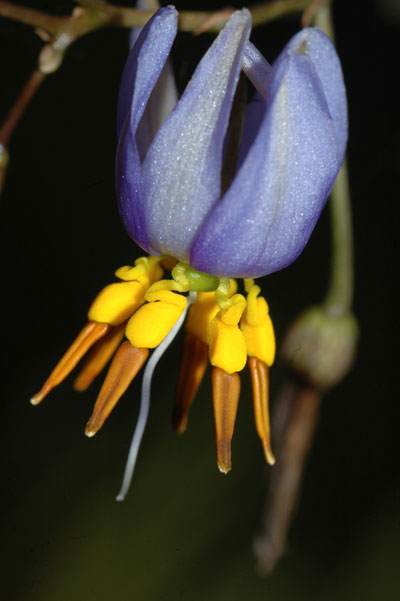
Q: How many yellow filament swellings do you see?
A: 5